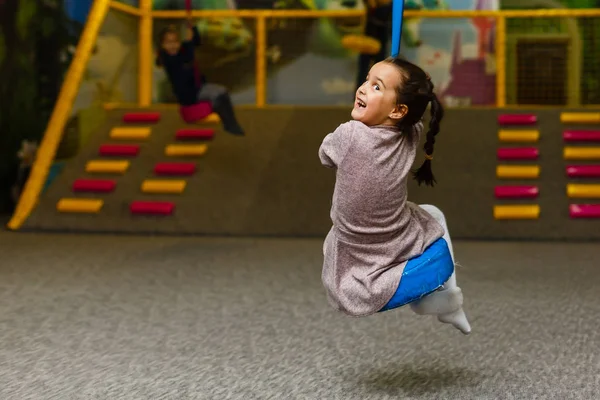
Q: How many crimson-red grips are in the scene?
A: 12